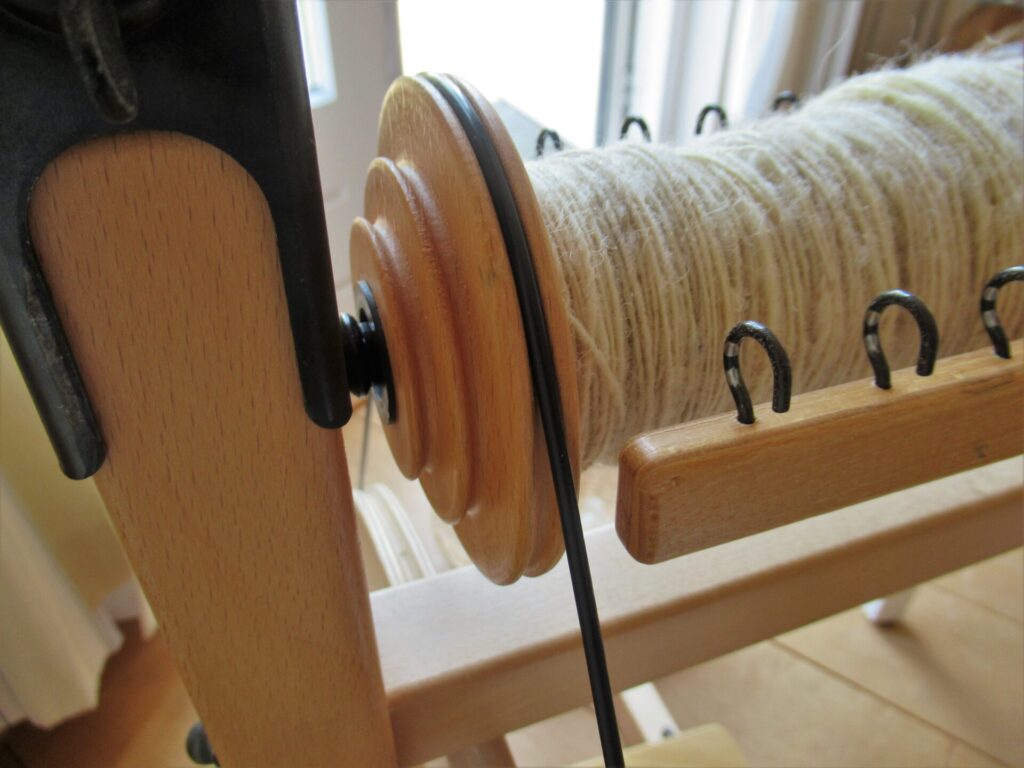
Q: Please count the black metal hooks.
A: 7